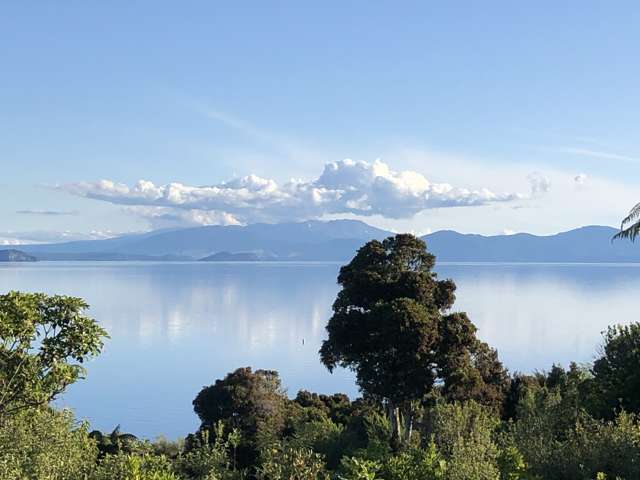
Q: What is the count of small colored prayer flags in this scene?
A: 0